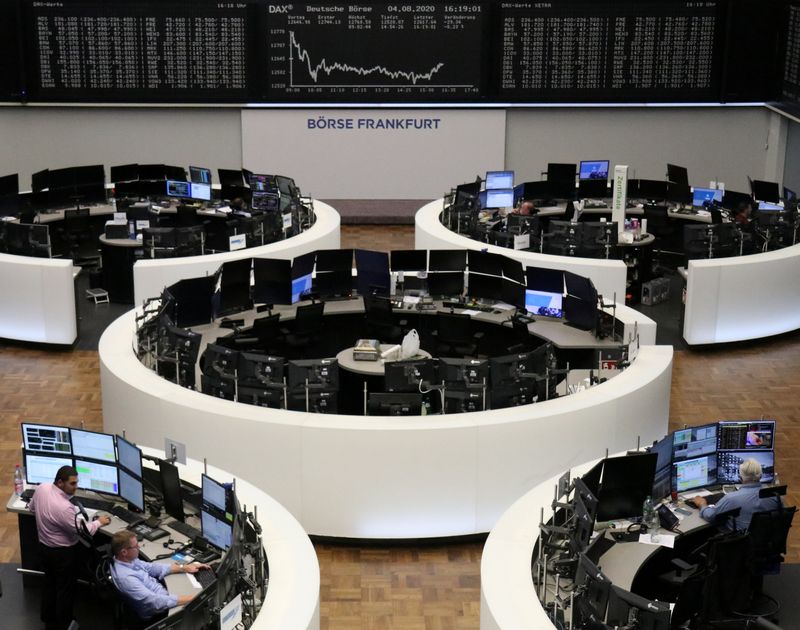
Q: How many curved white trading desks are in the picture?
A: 5